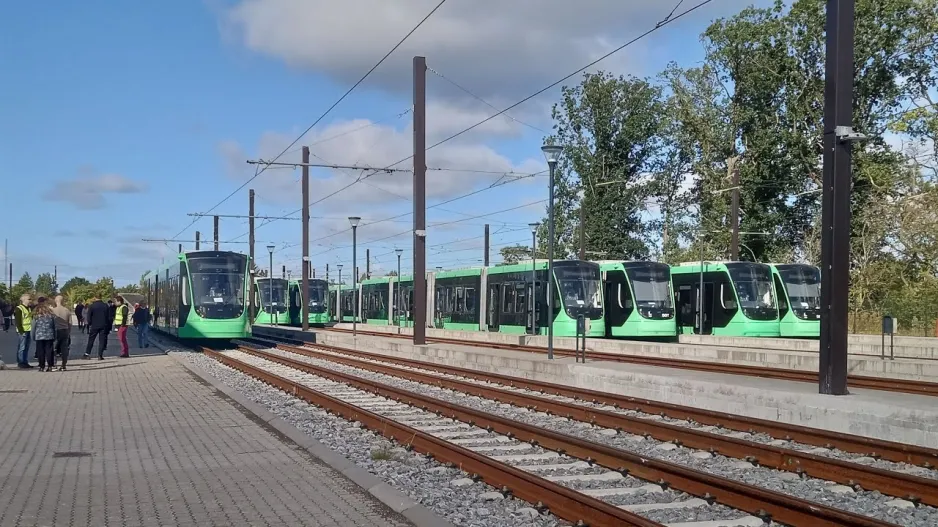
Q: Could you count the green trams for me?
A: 7